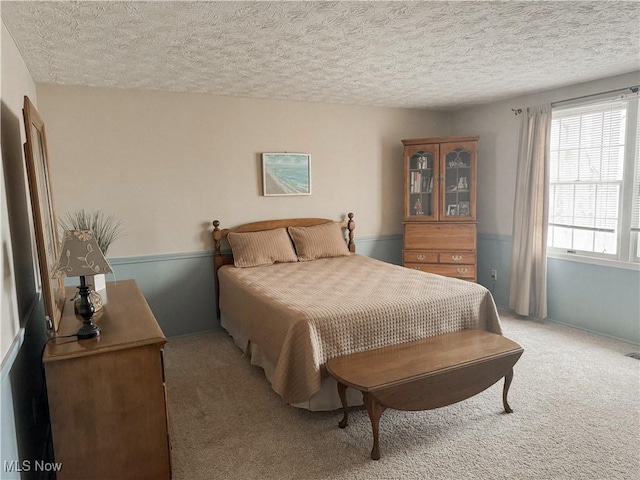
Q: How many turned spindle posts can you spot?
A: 2